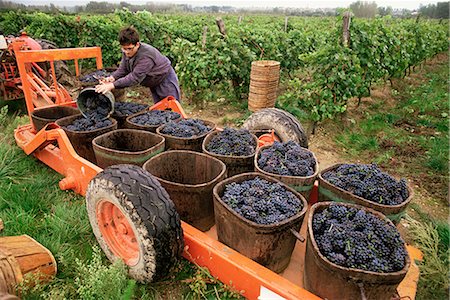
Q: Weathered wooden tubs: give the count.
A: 12